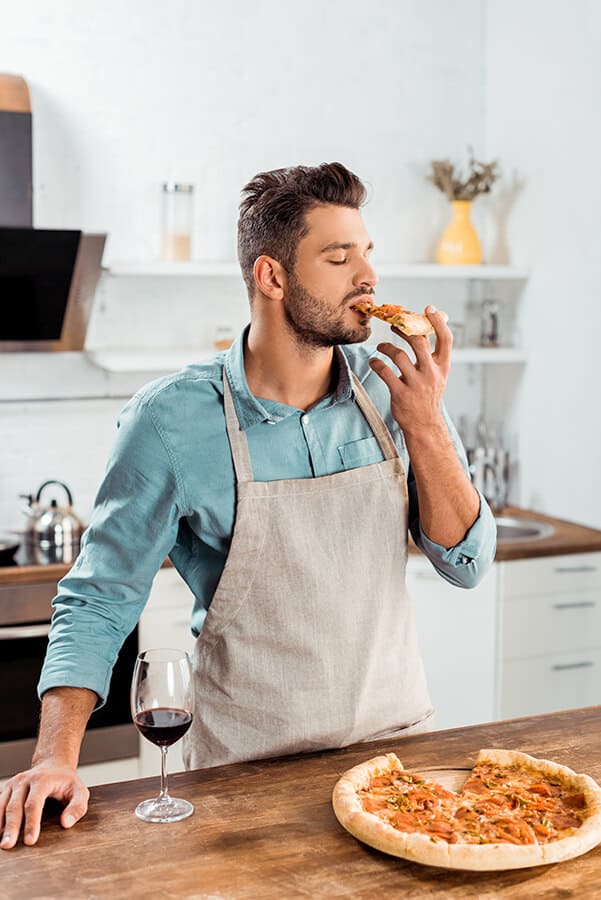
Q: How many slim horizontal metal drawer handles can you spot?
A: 3